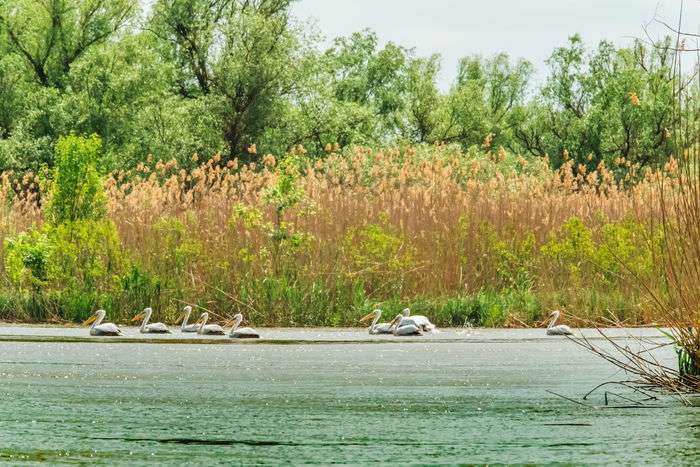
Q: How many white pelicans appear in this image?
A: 9